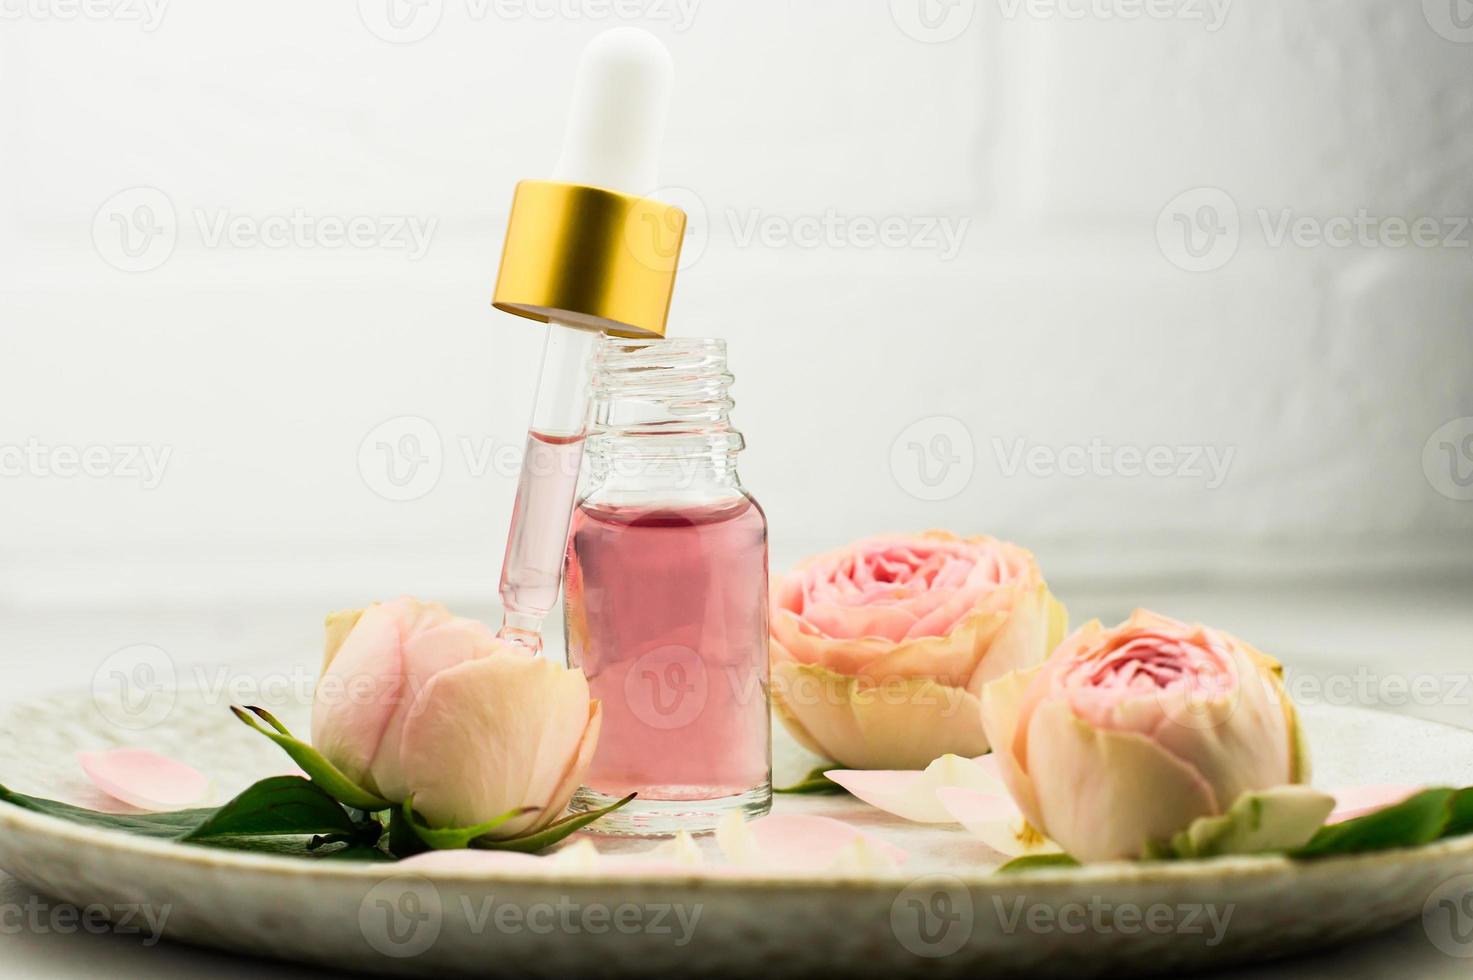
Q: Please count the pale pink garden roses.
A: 3